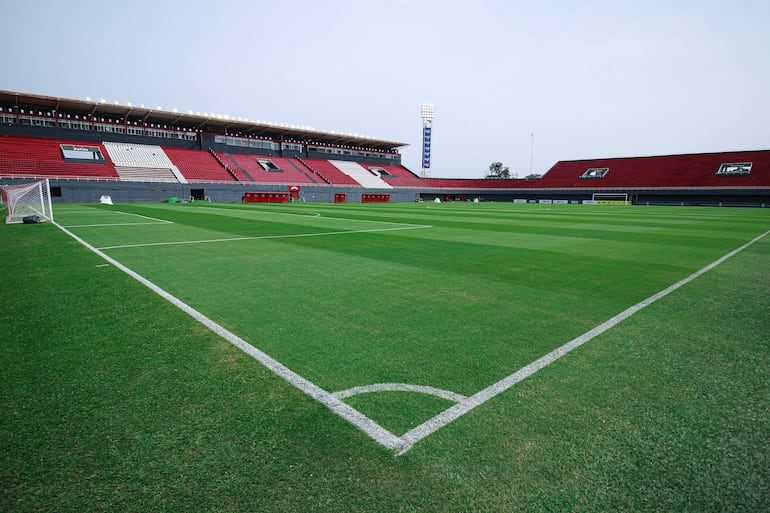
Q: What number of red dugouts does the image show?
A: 3